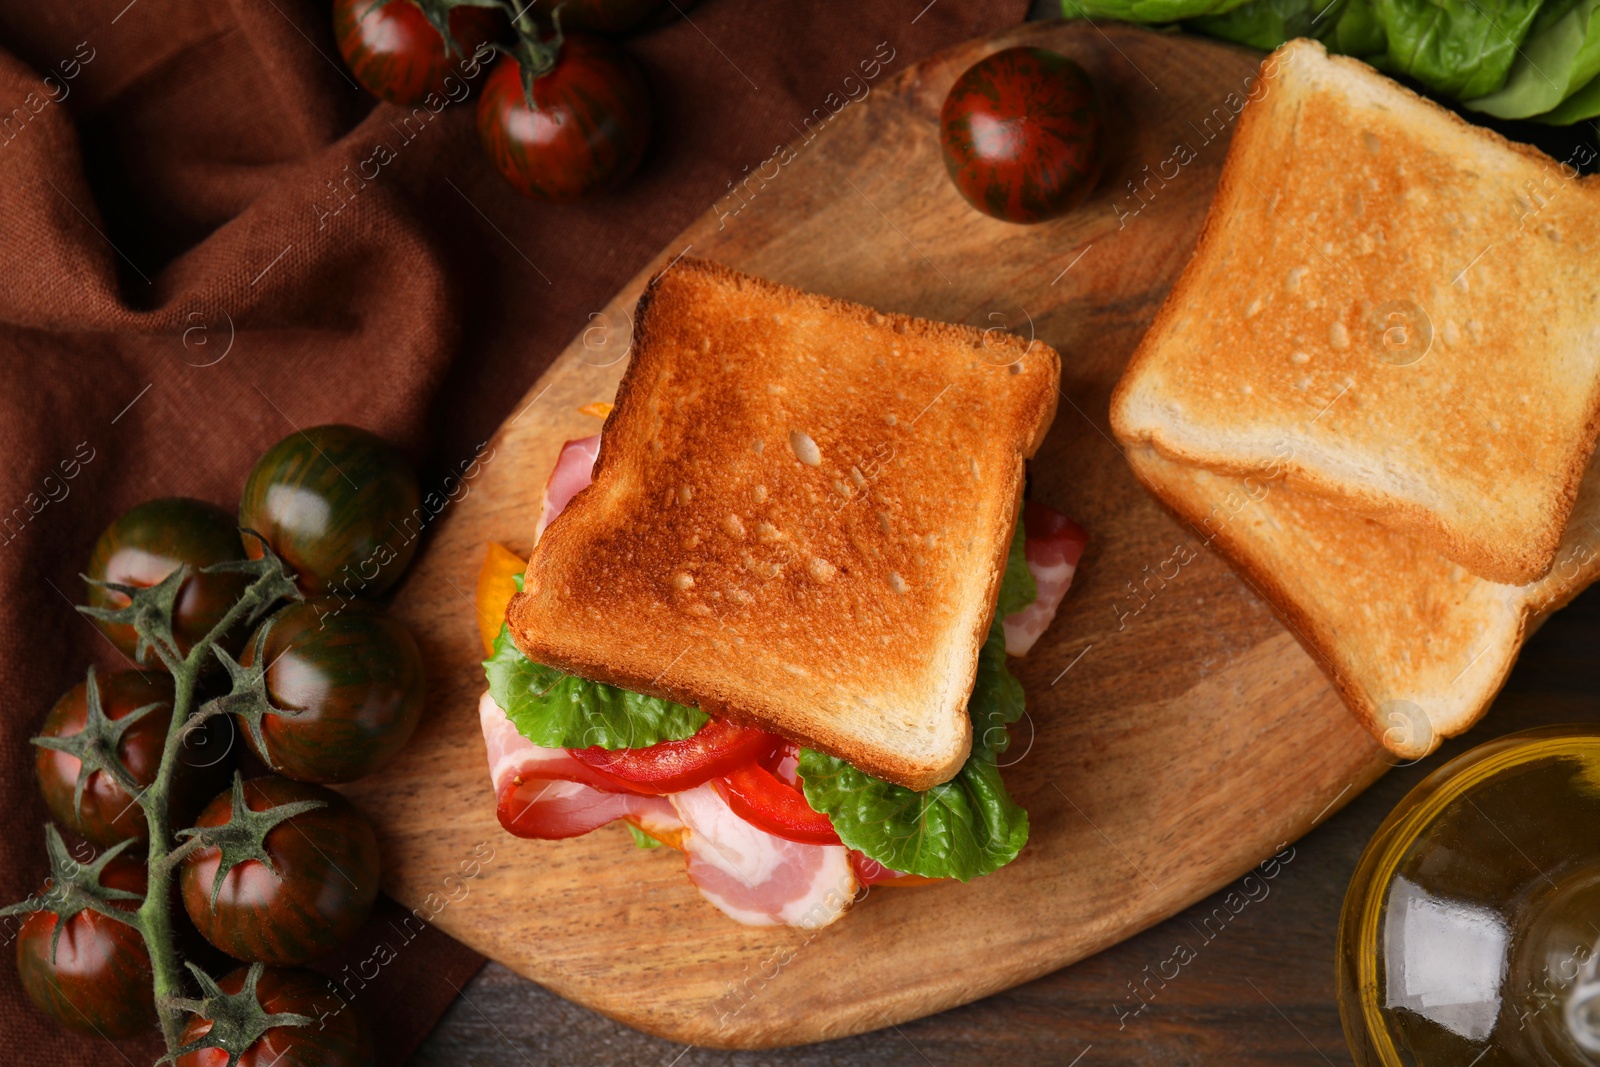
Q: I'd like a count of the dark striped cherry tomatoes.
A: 11